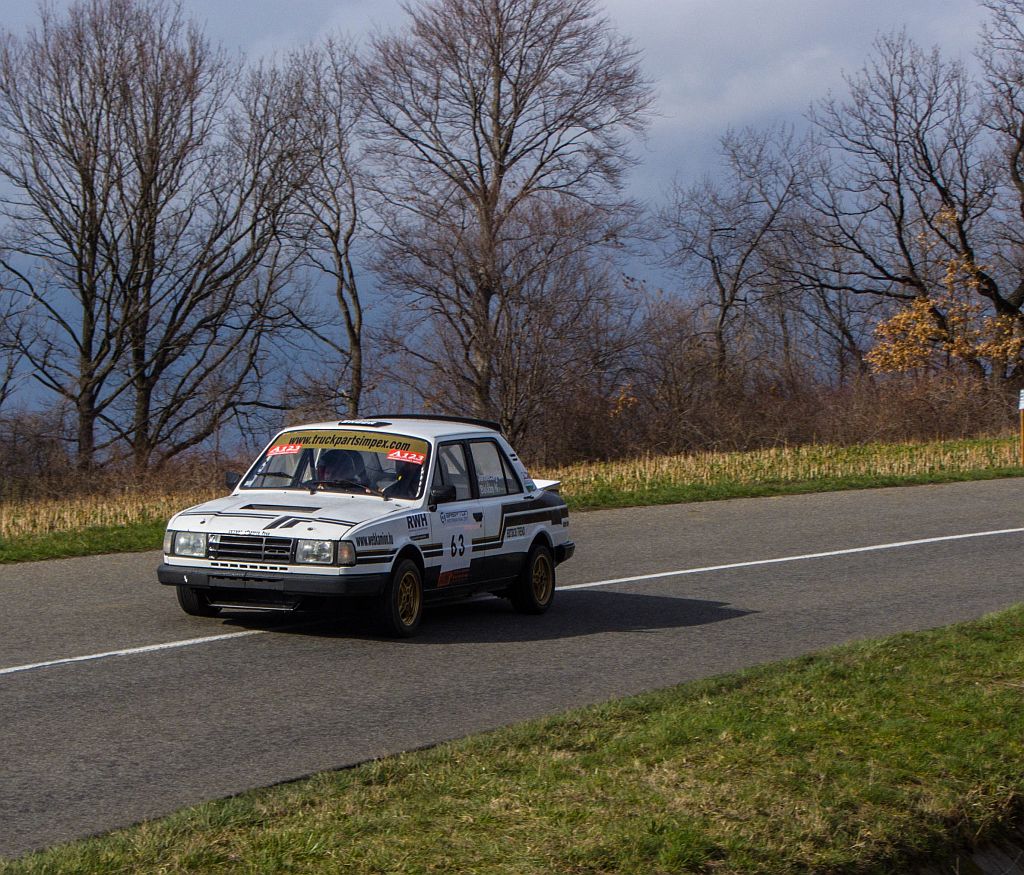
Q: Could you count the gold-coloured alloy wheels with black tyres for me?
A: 2